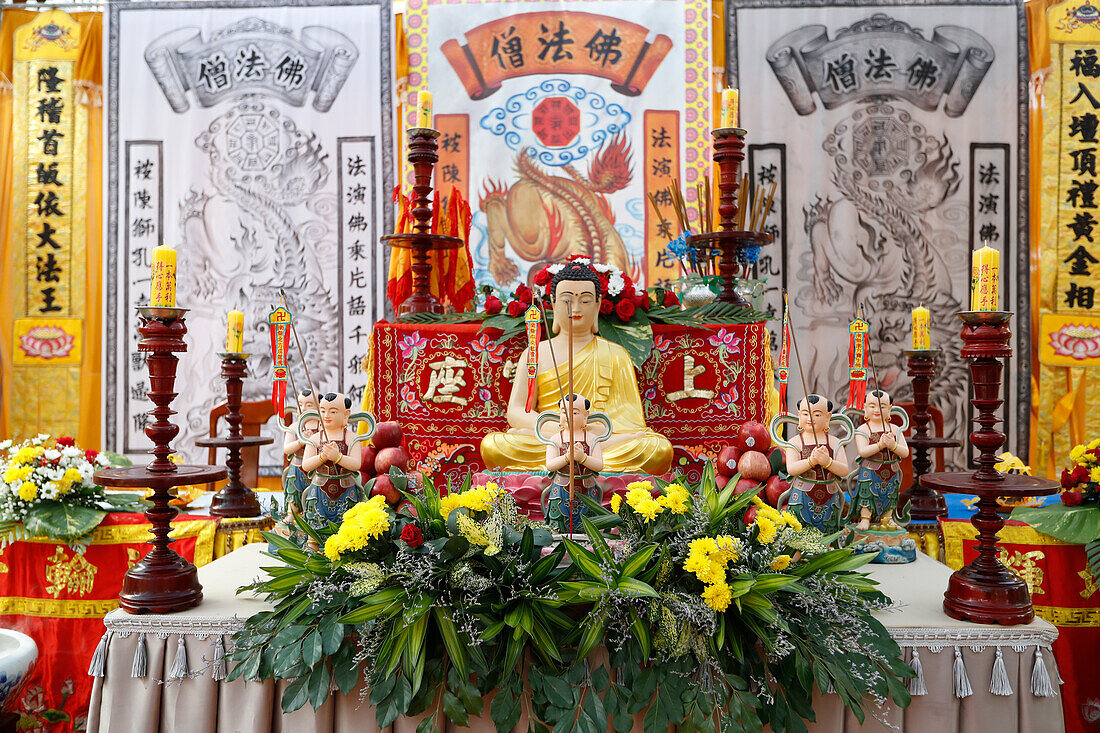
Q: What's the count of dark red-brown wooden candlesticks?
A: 6